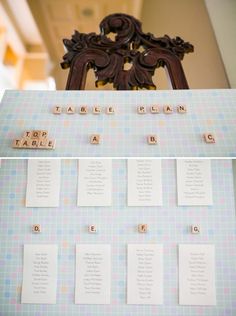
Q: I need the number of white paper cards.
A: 8